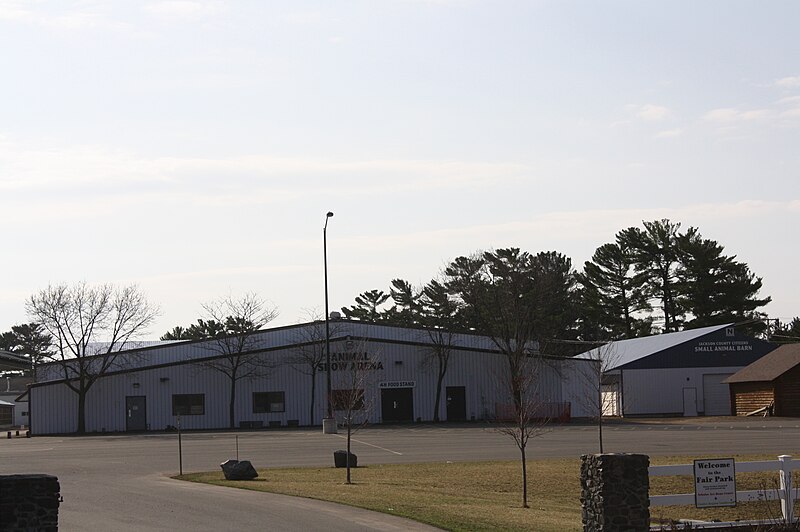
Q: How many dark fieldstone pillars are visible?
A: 2